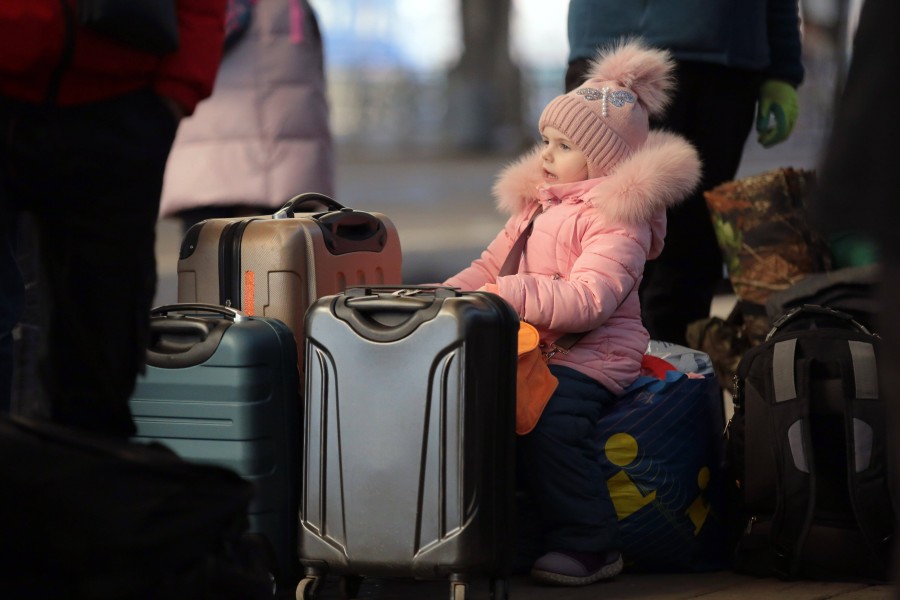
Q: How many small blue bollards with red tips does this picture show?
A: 0